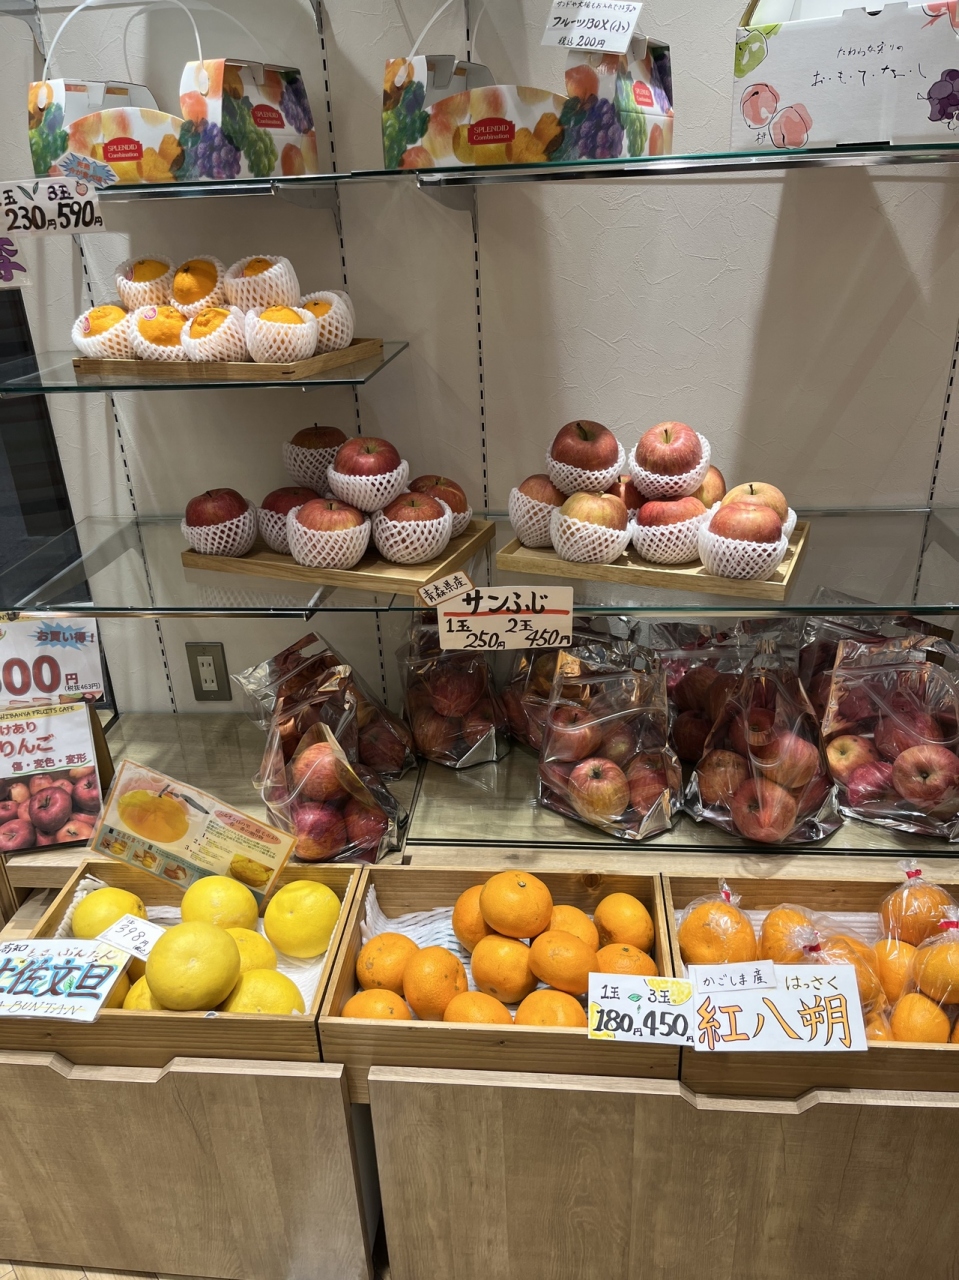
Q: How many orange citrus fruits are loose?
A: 12